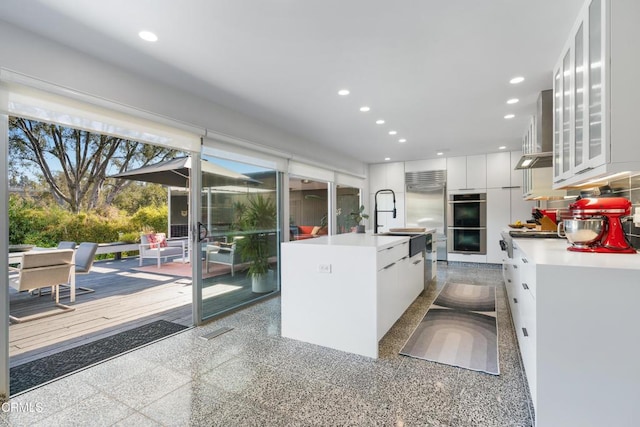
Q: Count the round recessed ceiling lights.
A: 12